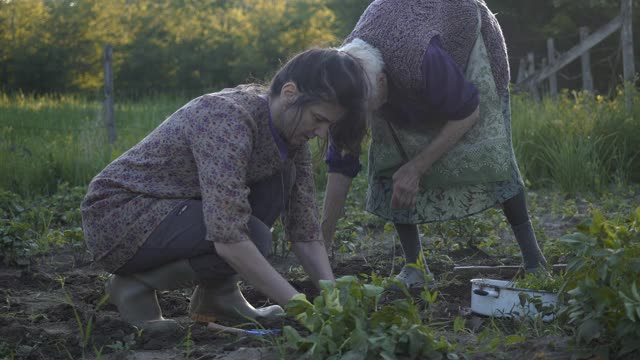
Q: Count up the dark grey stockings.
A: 2